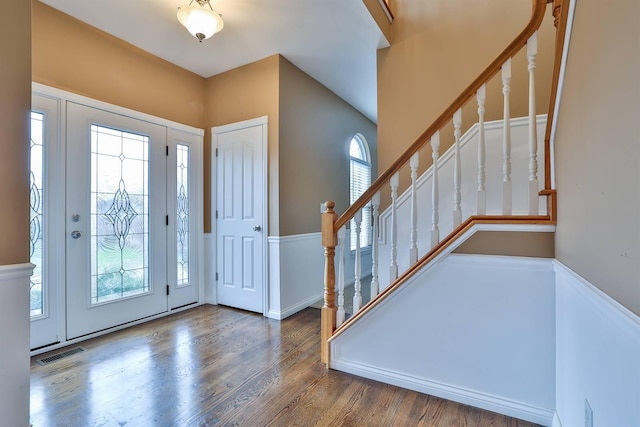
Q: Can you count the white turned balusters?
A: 10